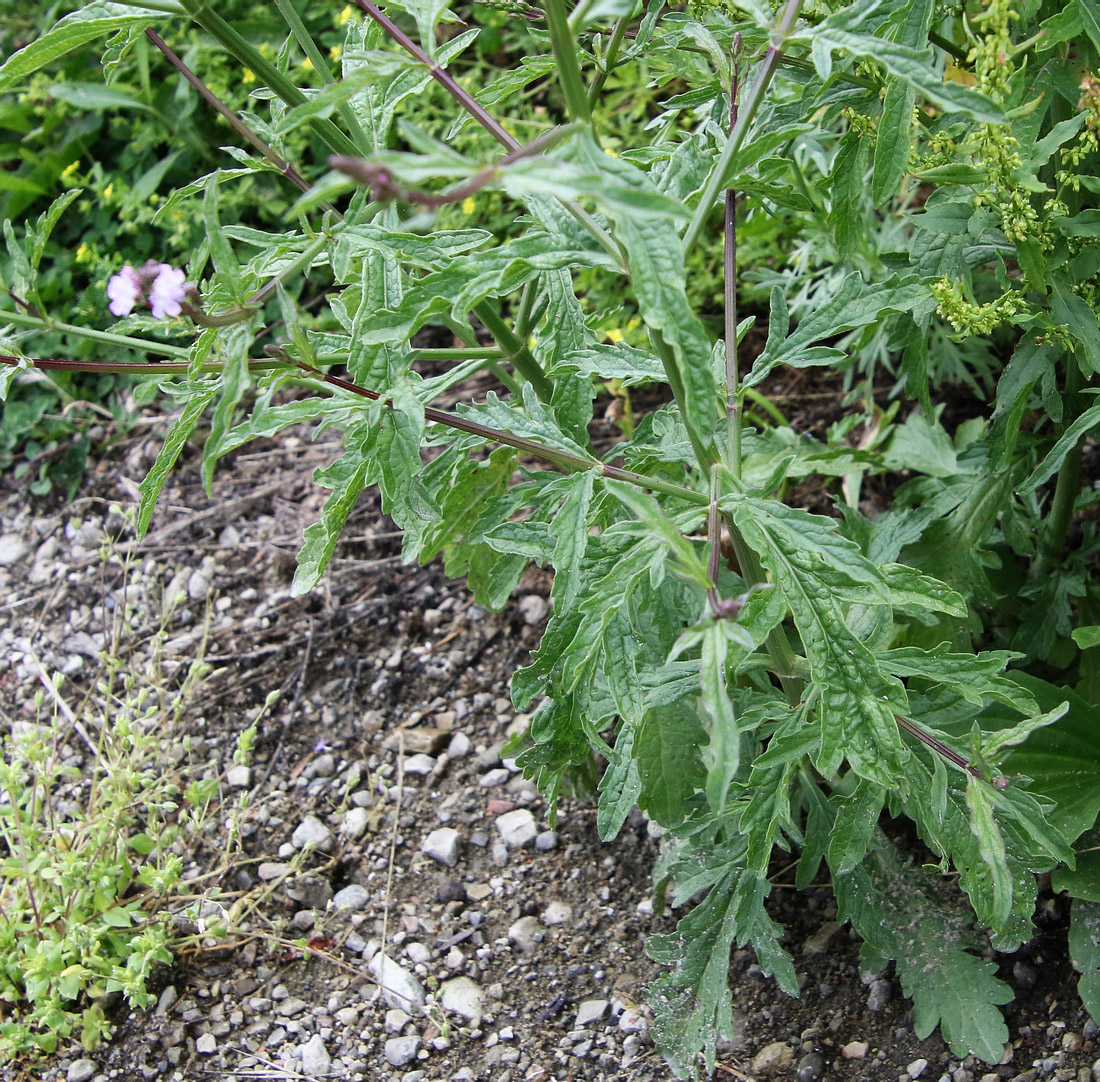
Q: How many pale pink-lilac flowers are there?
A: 2